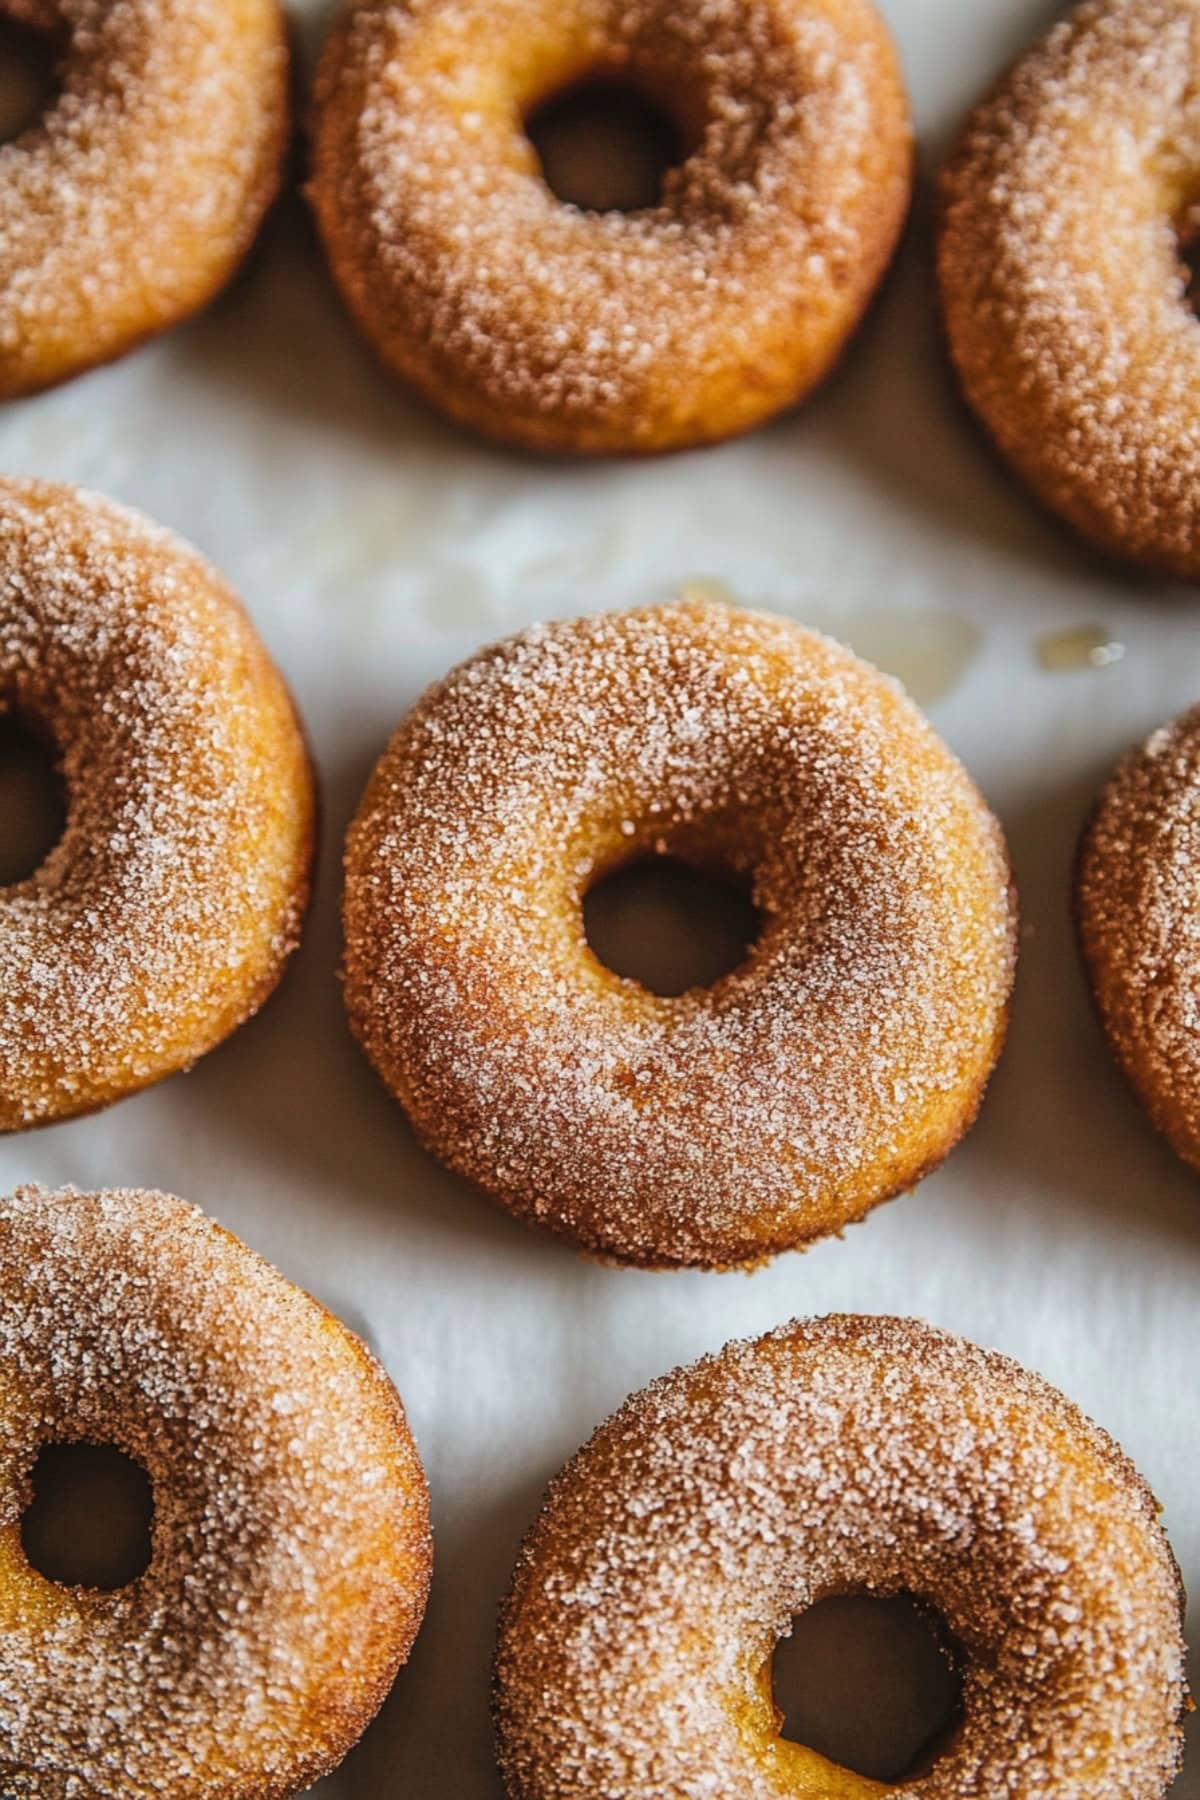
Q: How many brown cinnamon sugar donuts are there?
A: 8